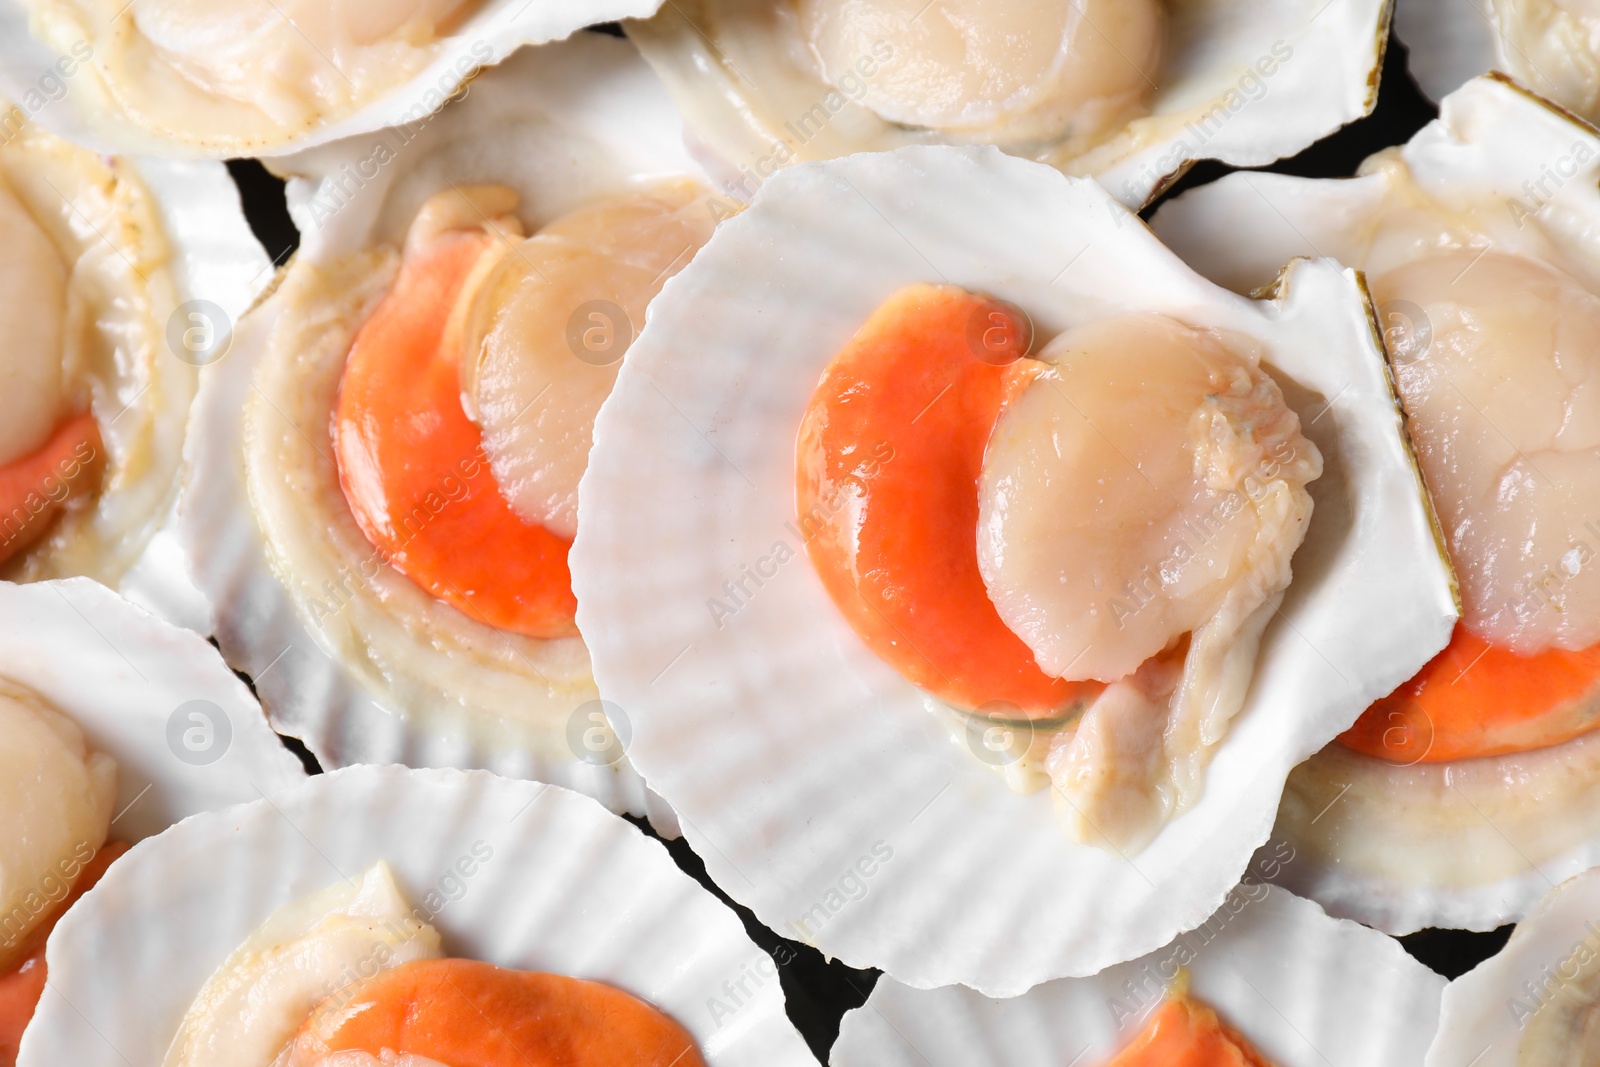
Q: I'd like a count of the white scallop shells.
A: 11